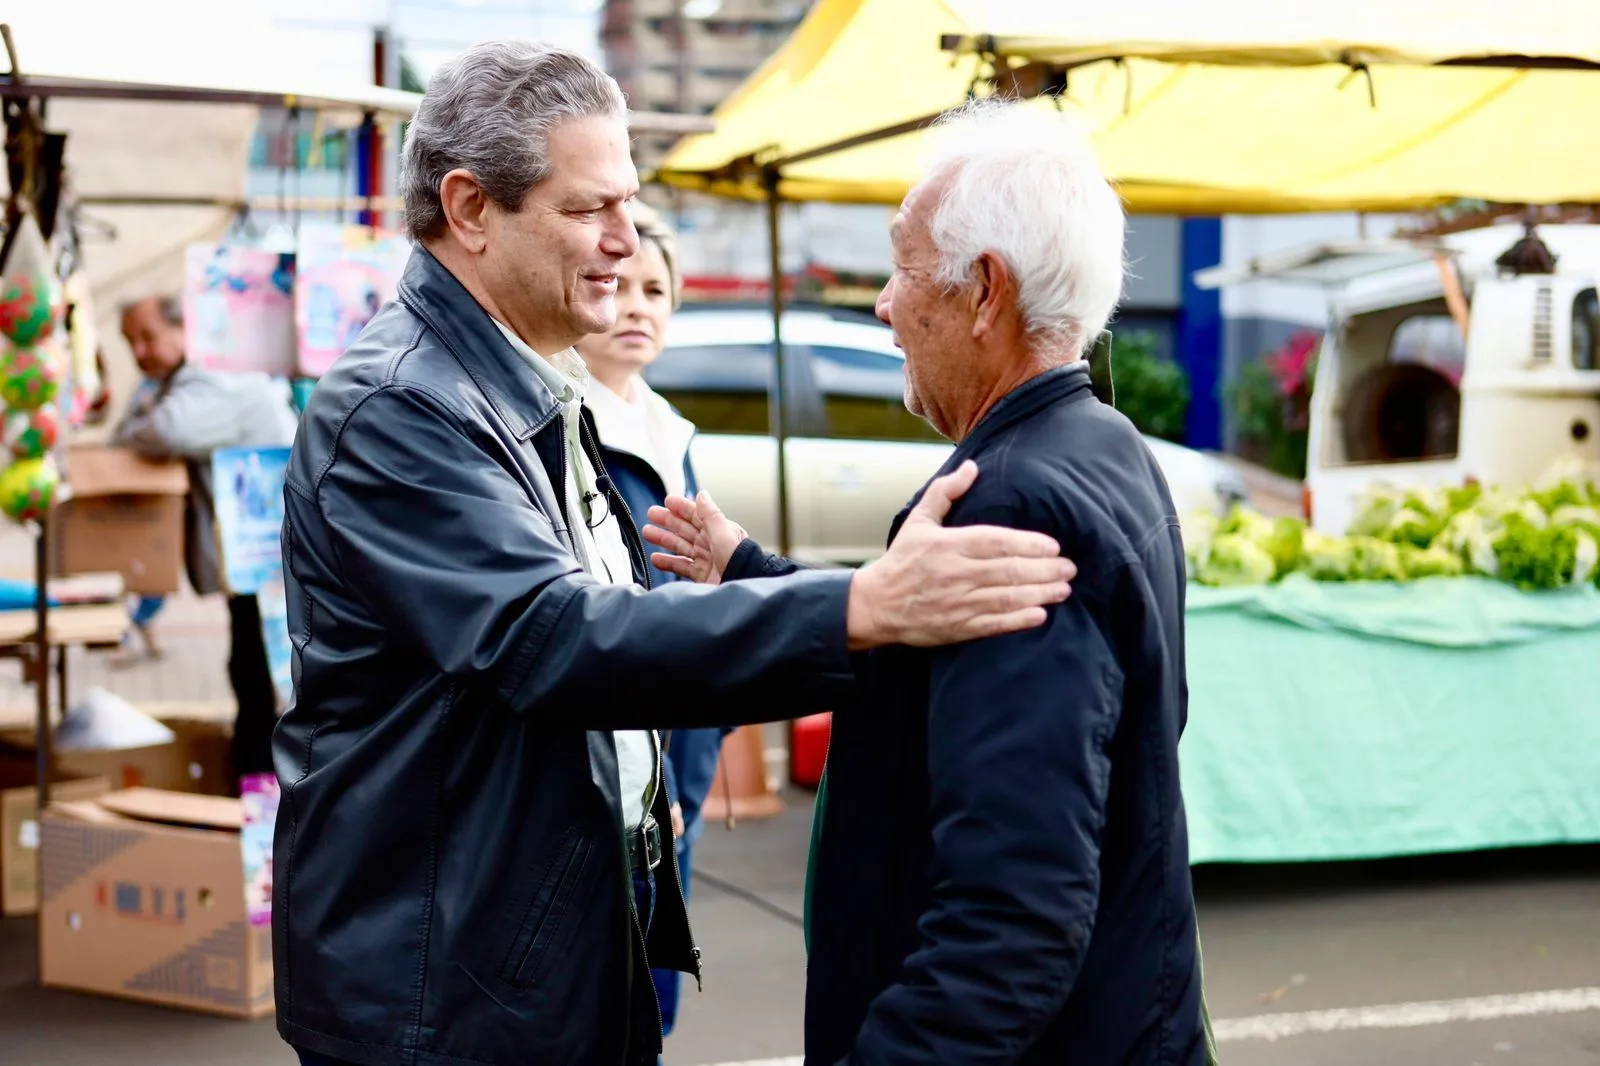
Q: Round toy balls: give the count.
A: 4